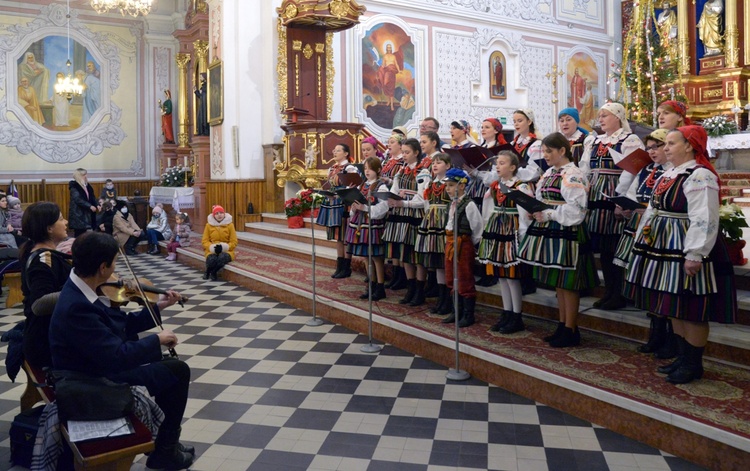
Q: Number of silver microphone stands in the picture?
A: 3